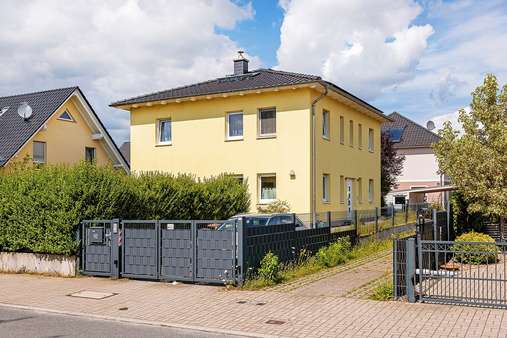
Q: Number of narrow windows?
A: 5